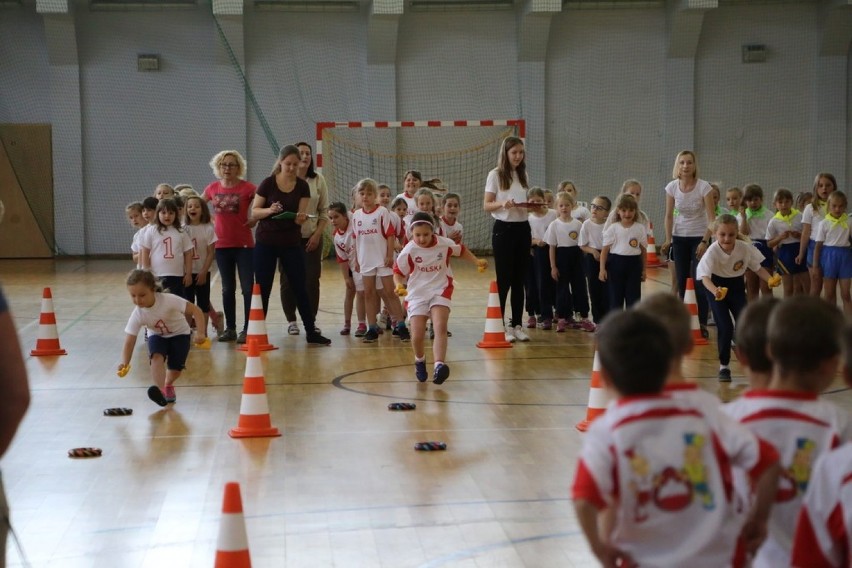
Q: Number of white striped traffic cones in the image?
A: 8